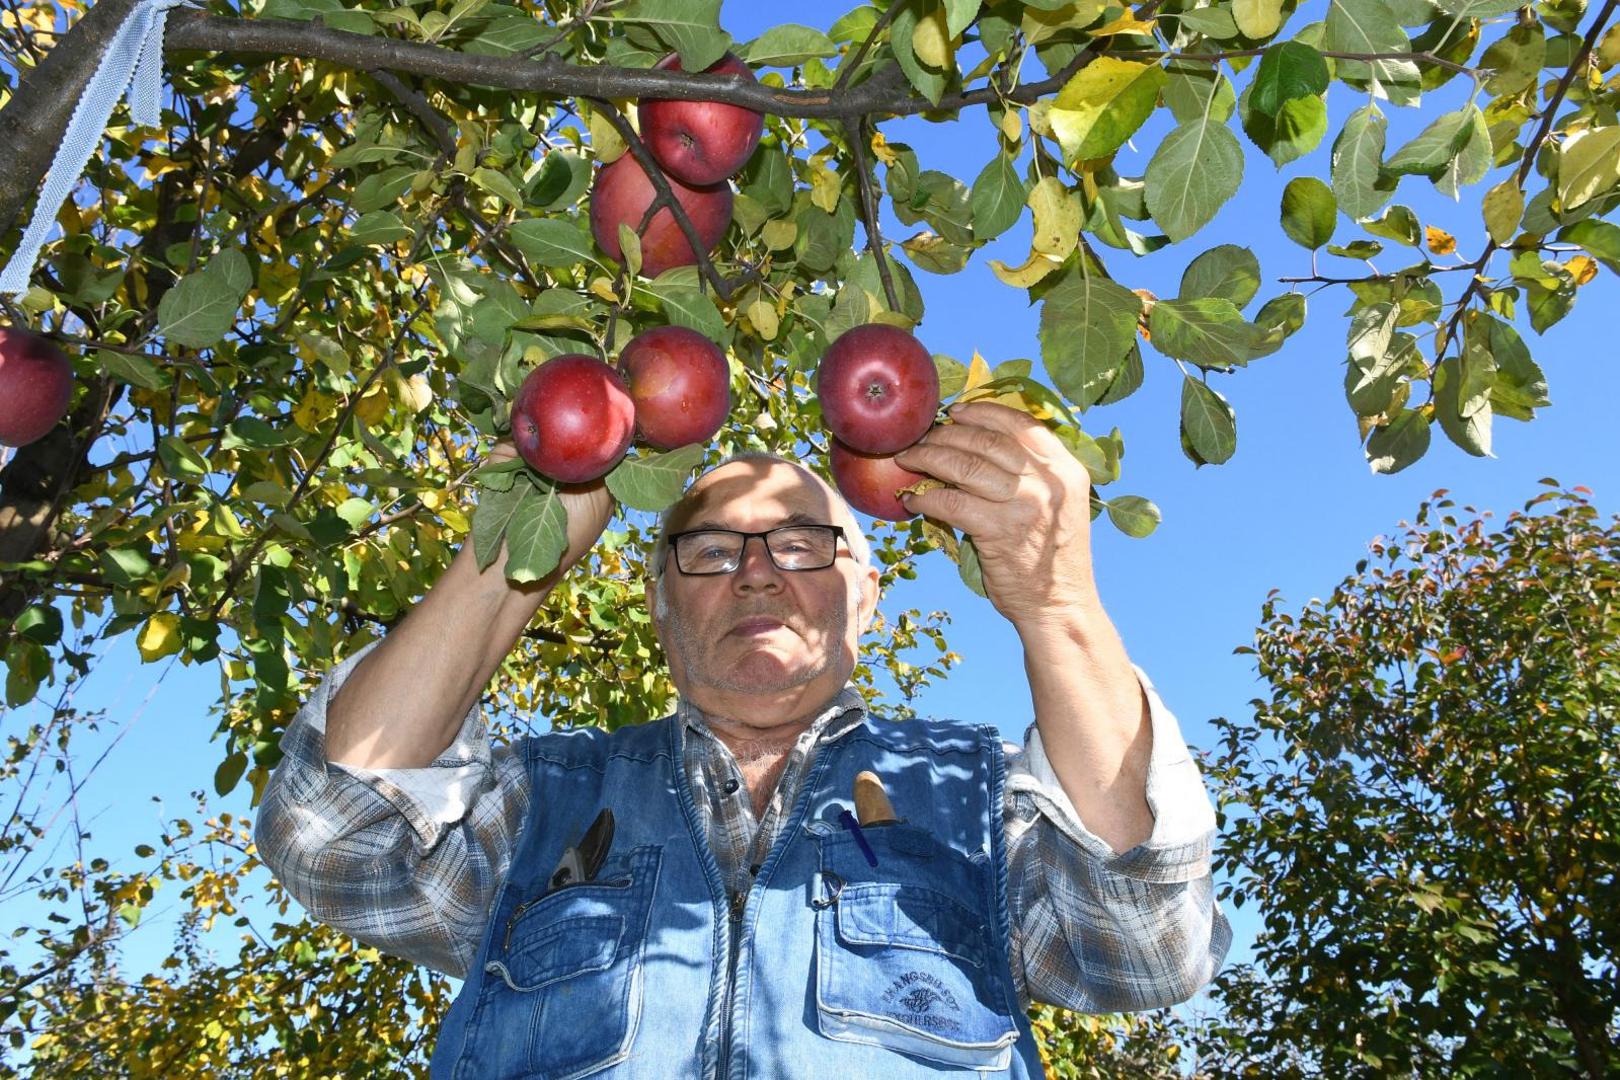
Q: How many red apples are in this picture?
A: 7